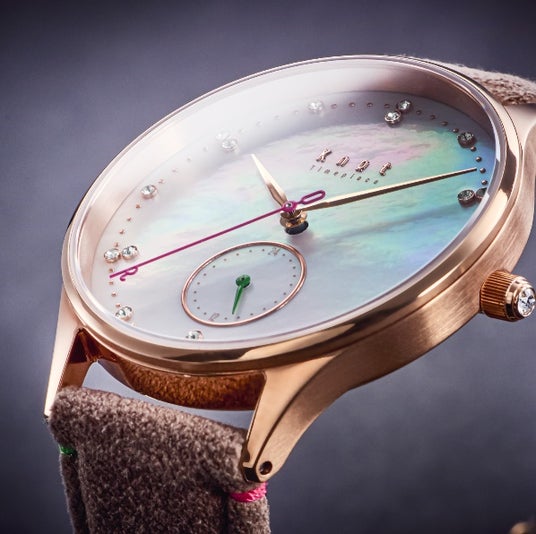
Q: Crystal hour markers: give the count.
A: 13